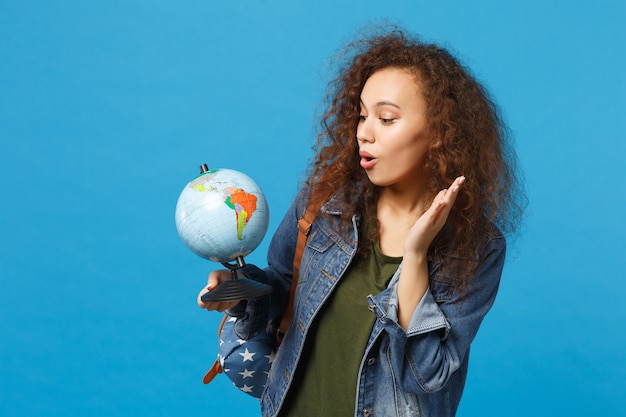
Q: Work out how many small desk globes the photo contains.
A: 1